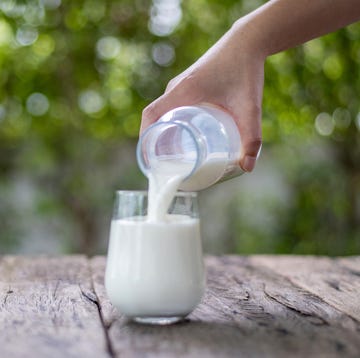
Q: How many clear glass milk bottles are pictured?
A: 1